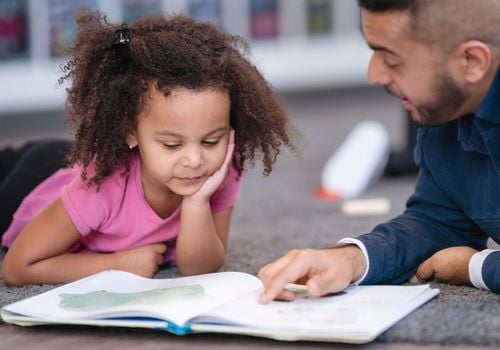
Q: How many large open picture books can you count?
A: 1